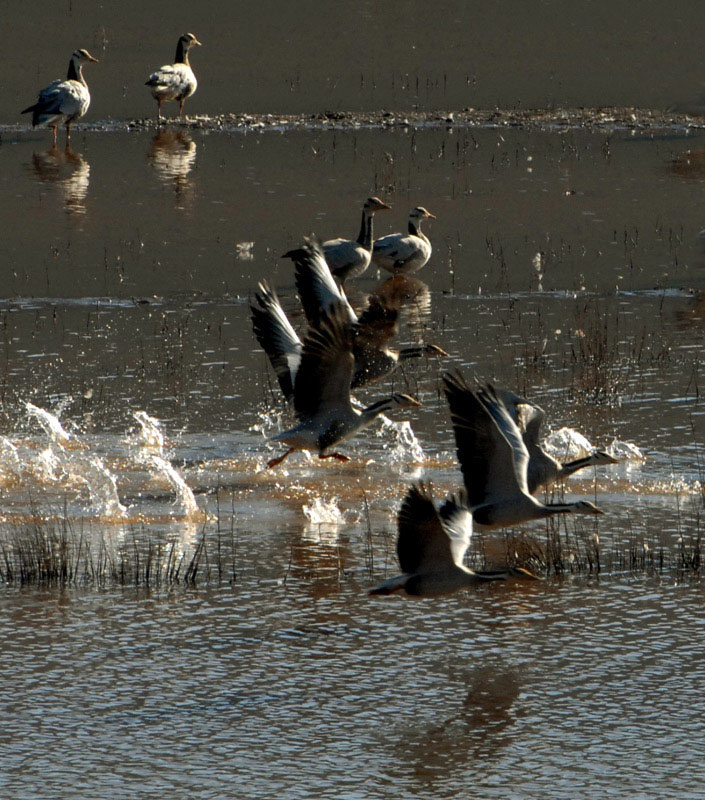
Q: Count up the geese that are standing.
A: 4